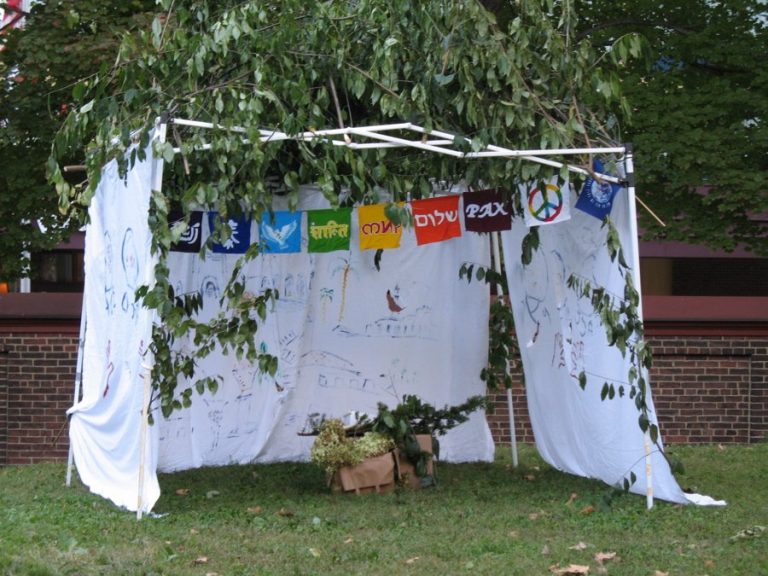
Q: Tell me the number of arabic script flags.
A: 1